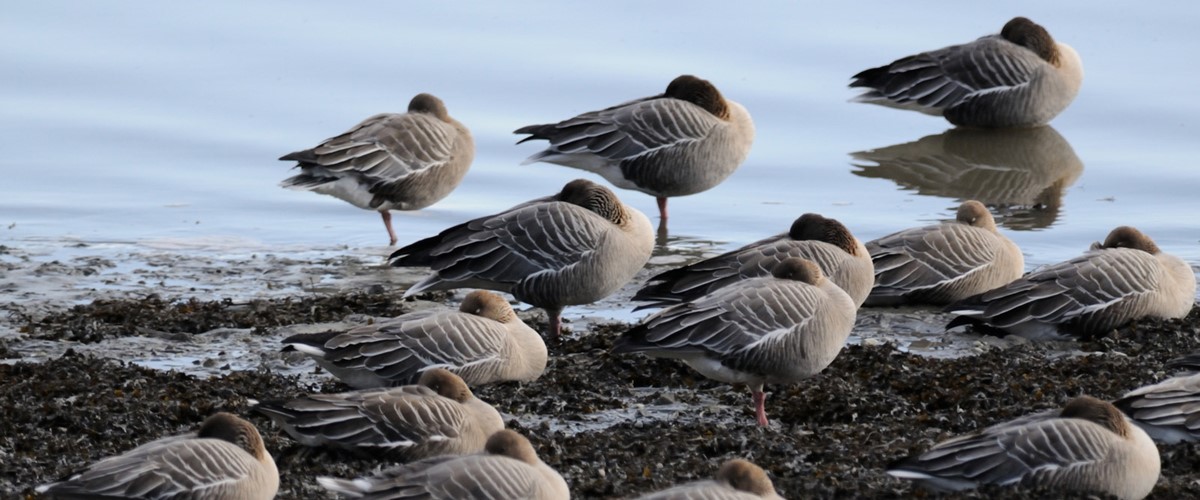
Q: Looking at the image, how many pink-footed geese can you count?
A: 15